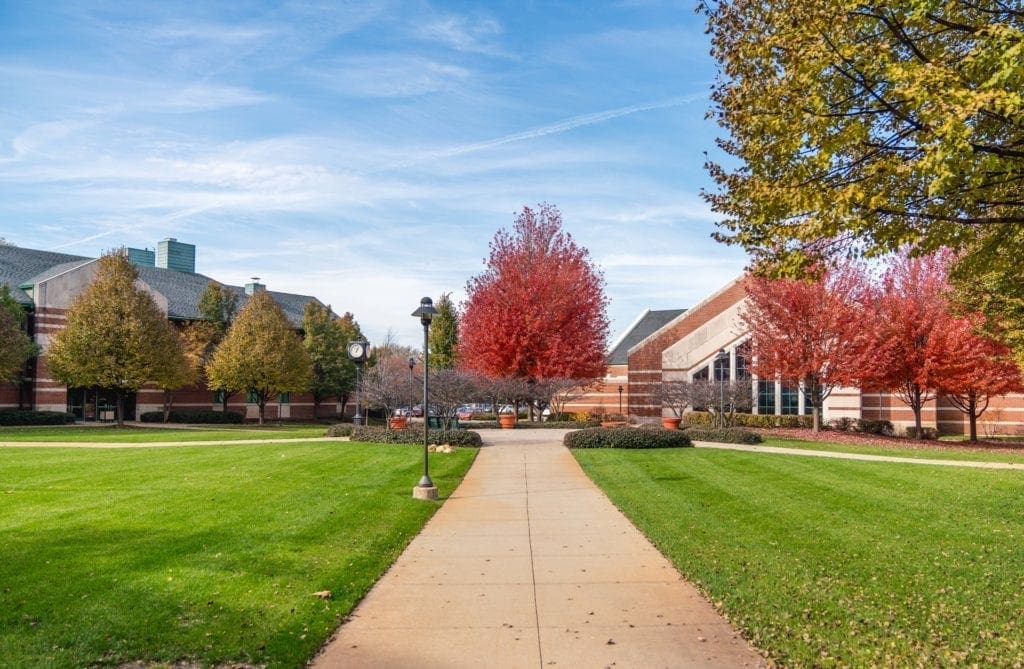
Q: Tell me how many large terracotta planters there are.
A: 3